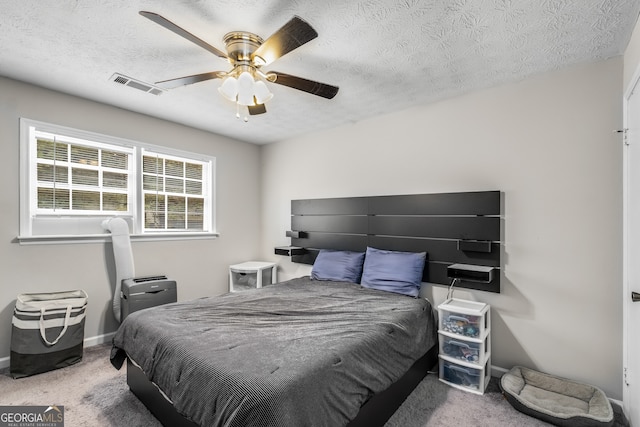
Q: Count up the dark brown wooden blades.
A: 5